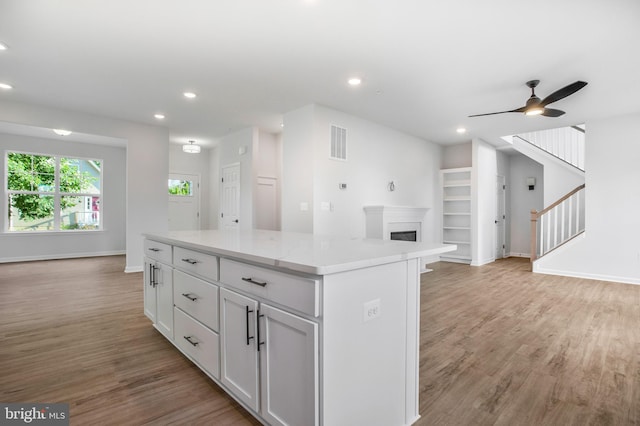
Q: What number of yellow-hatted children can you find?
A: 0